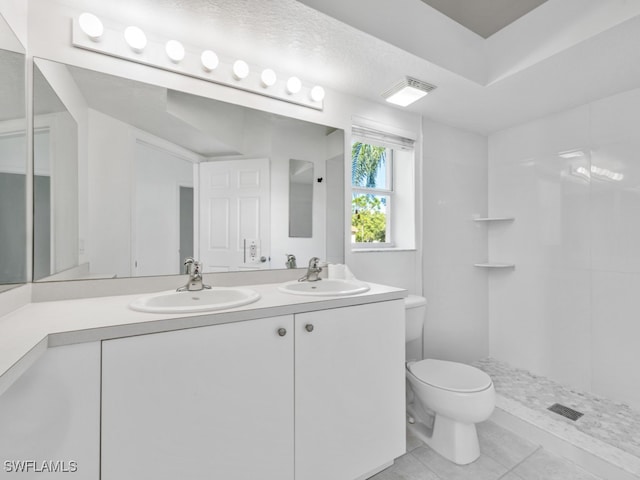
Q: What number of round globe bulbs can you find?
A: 8